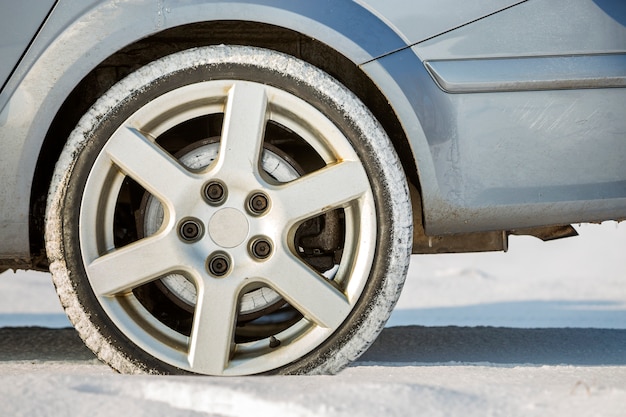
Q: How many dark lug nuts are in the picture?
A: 5